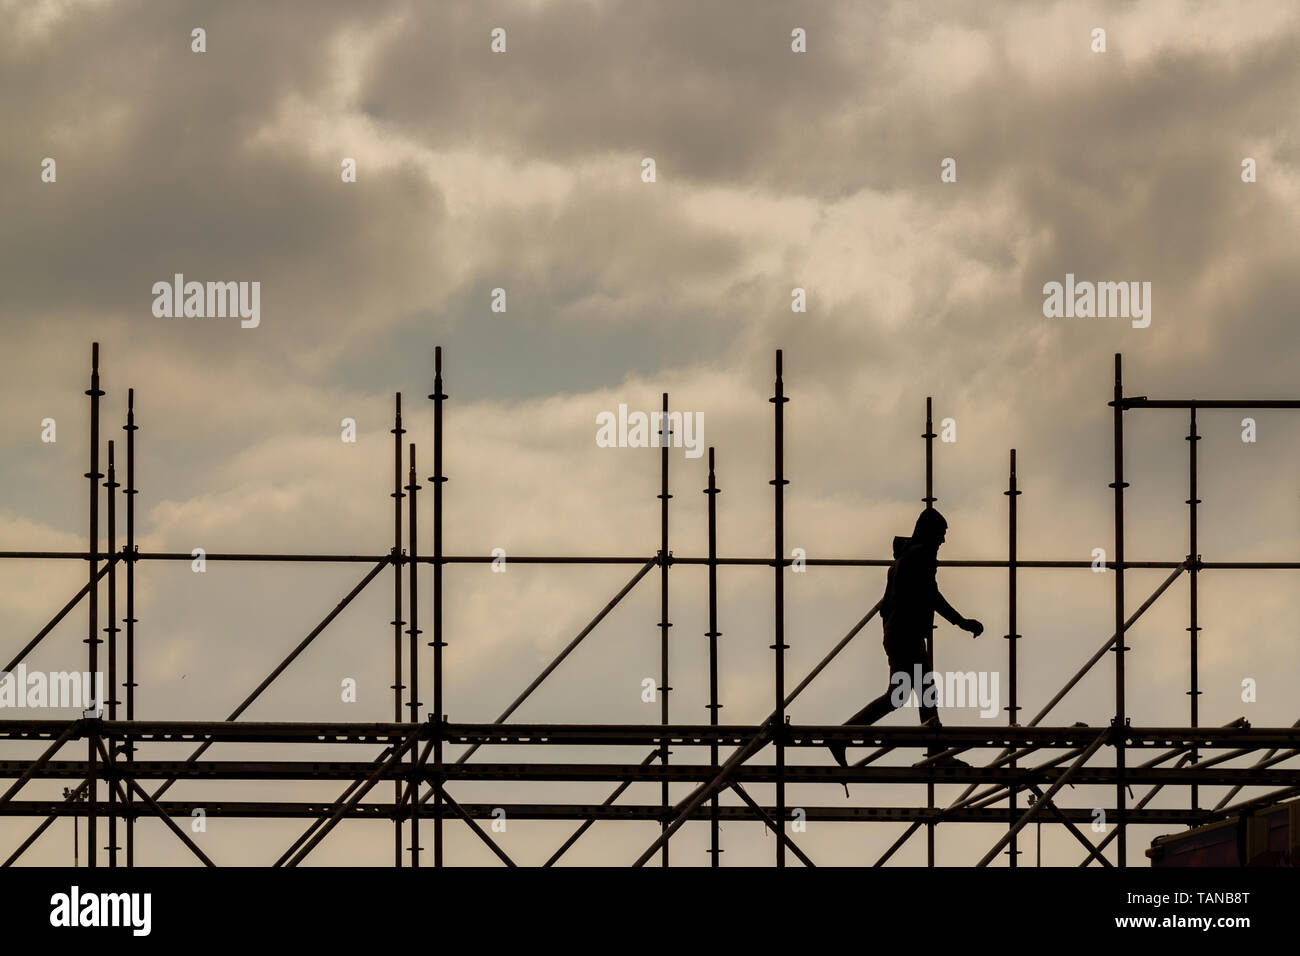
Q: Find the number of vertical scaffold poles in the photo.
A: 13